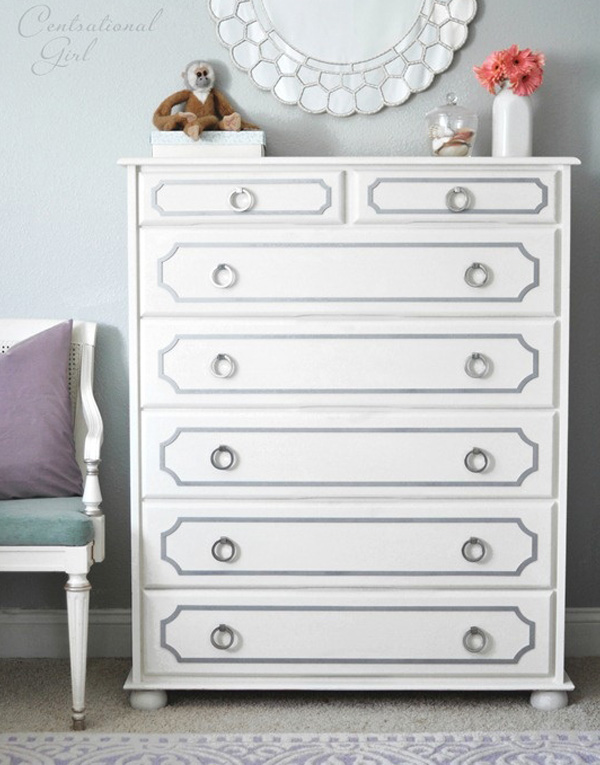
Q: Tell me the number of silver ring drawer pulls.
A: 12